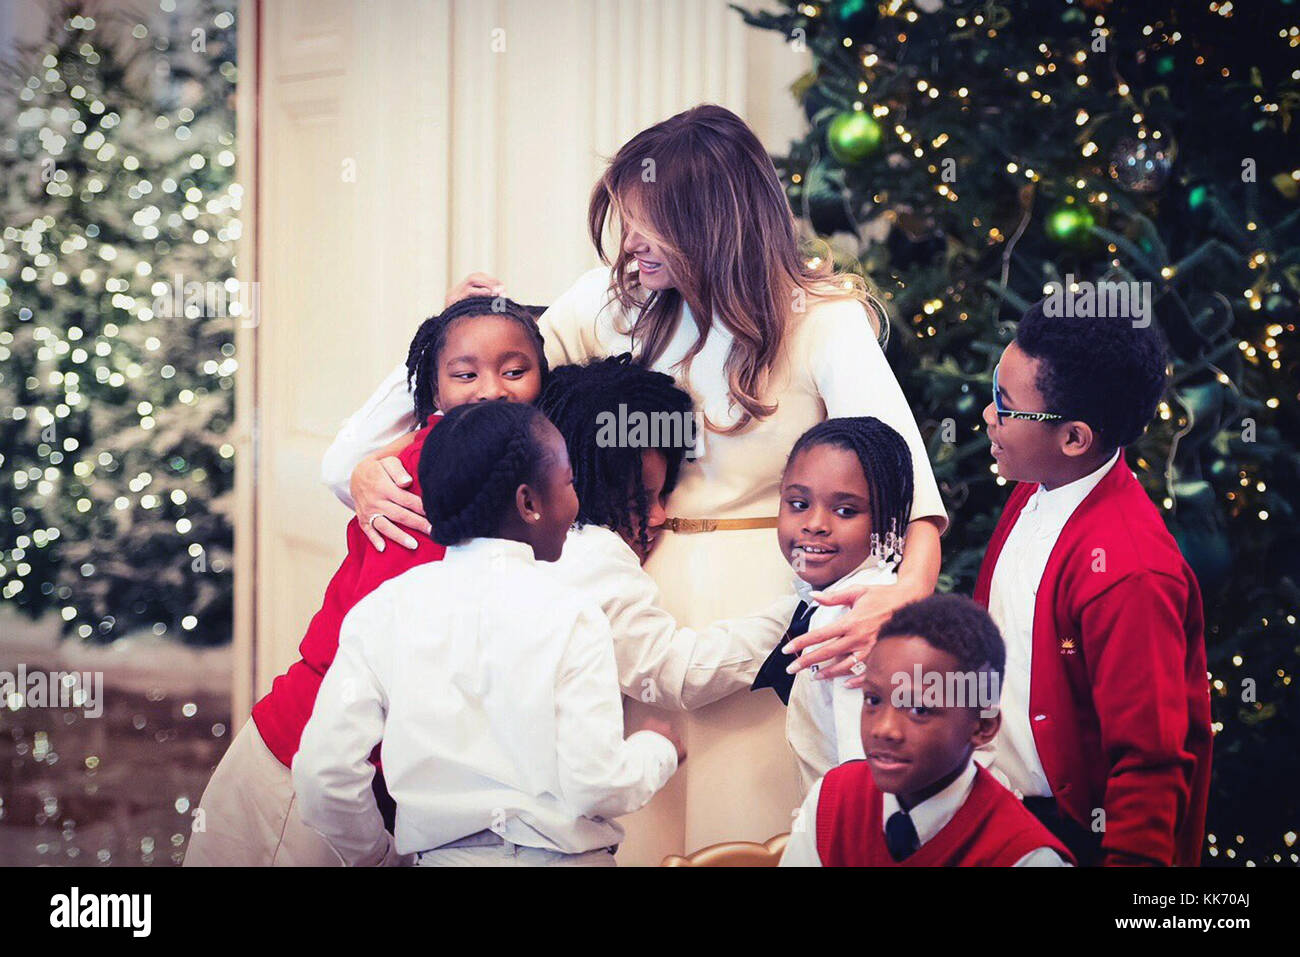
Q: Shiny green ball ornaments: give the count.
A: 2